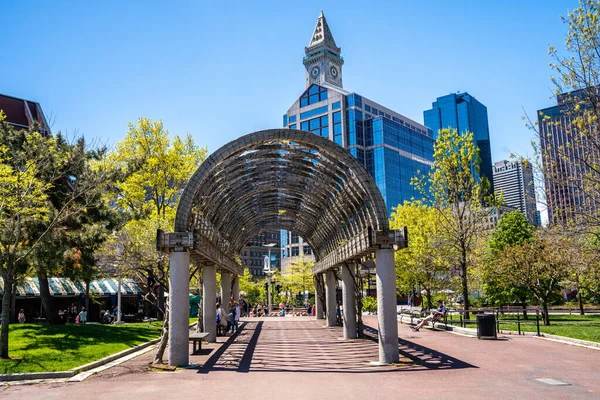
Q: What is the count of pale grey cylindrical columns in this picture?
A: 8